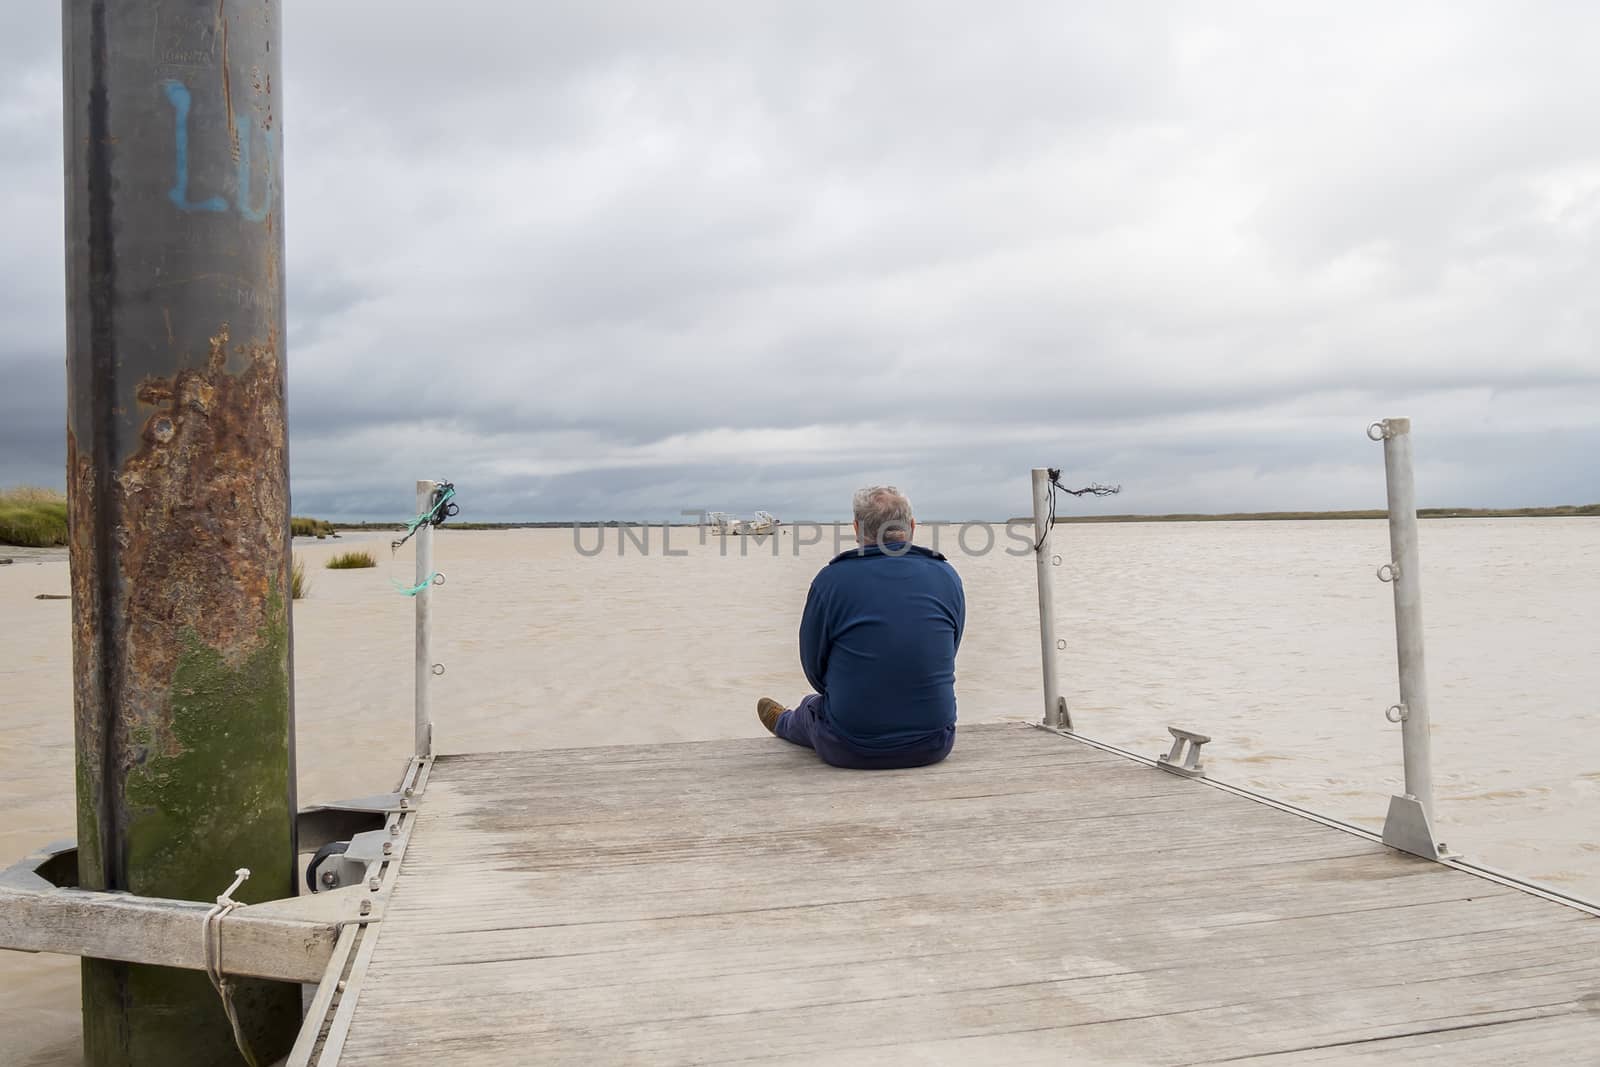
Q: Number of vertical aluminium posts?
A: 3